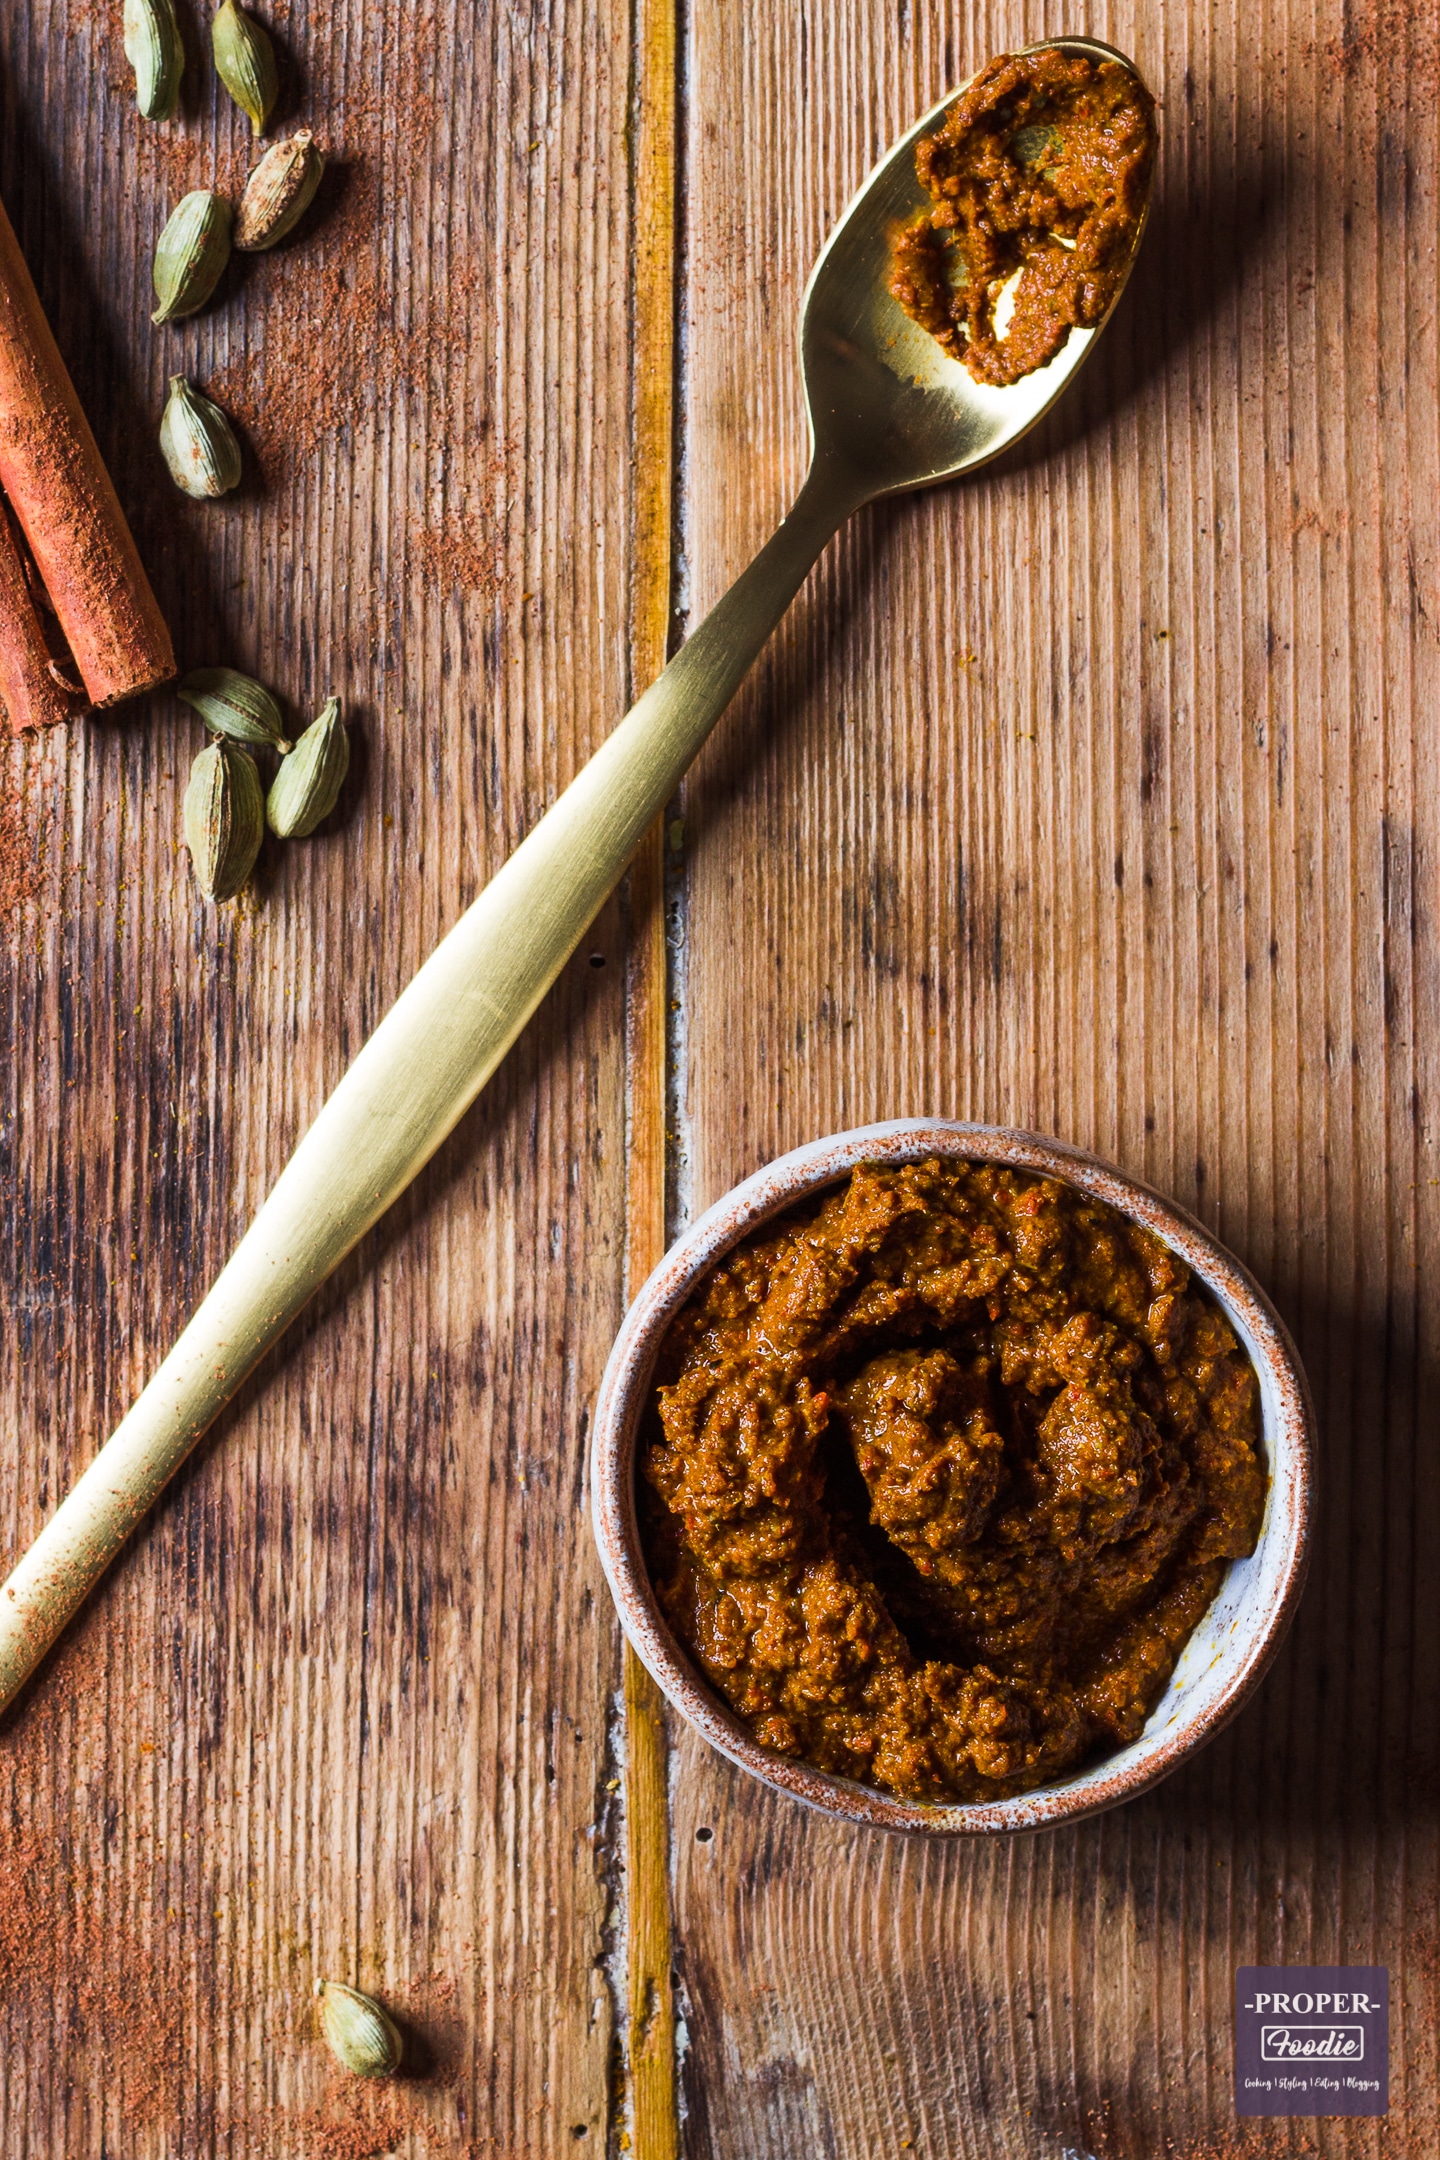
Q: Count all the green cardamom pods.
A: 9